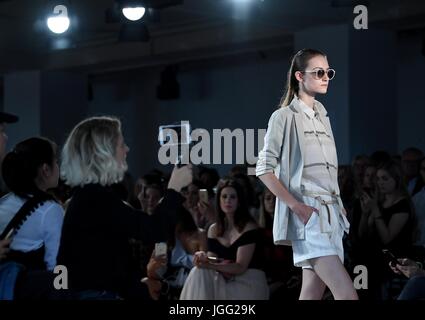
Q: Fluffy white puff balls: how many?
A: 0